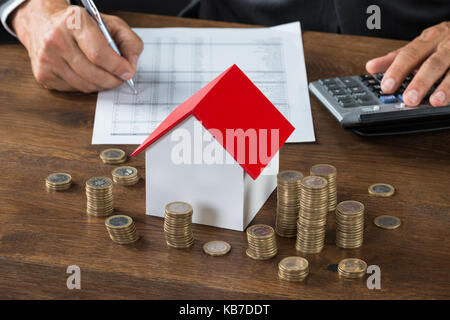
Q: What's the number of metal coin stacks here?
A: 13